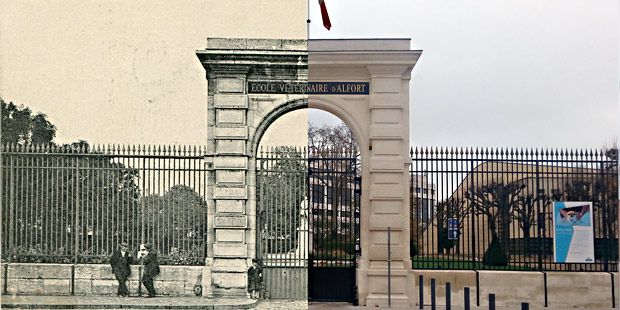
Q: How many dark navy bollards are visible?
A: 6